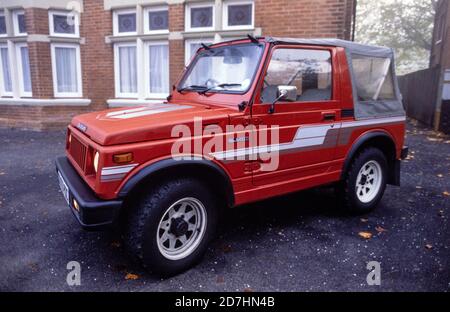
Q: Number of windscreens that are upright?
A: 1